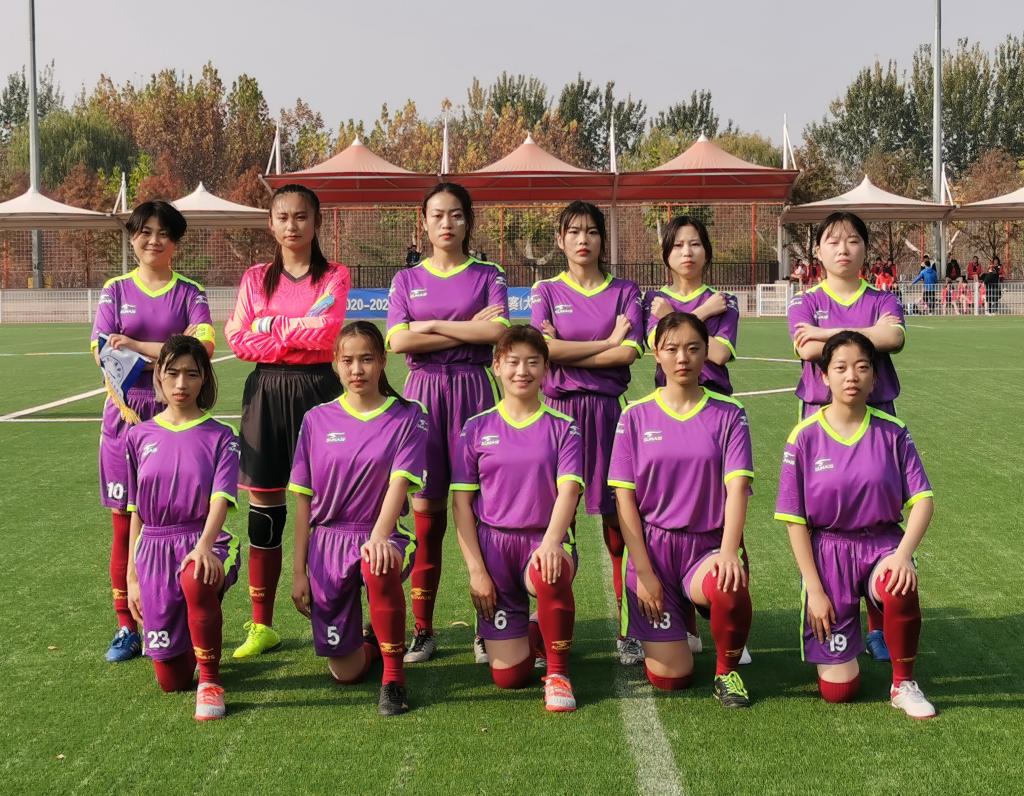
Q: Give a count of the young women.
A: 11